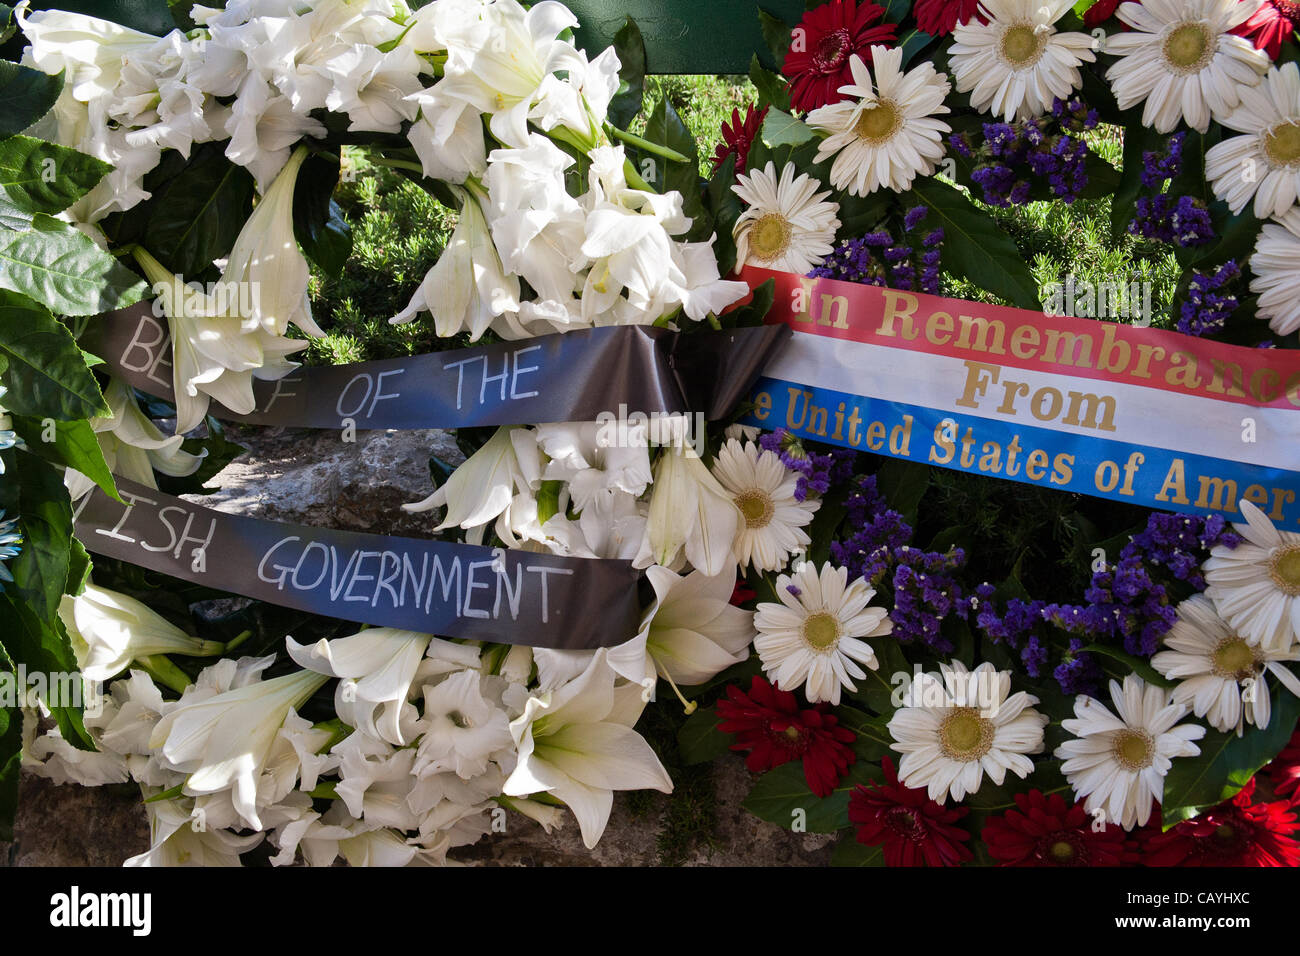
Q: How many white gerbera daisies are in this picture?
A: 12